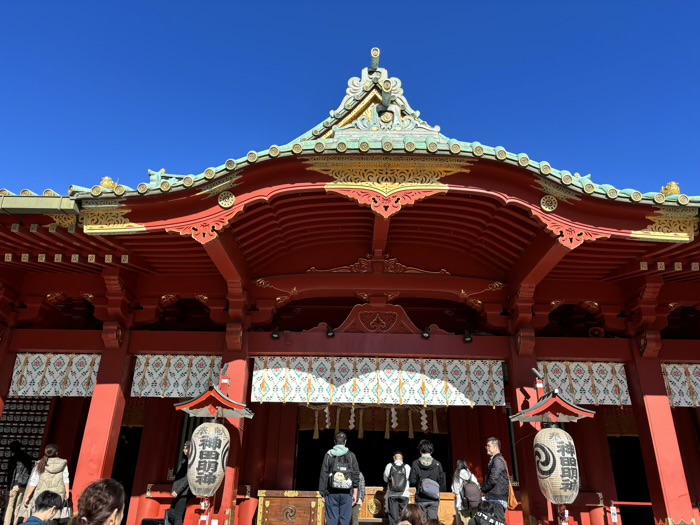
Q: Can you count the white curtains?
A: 5